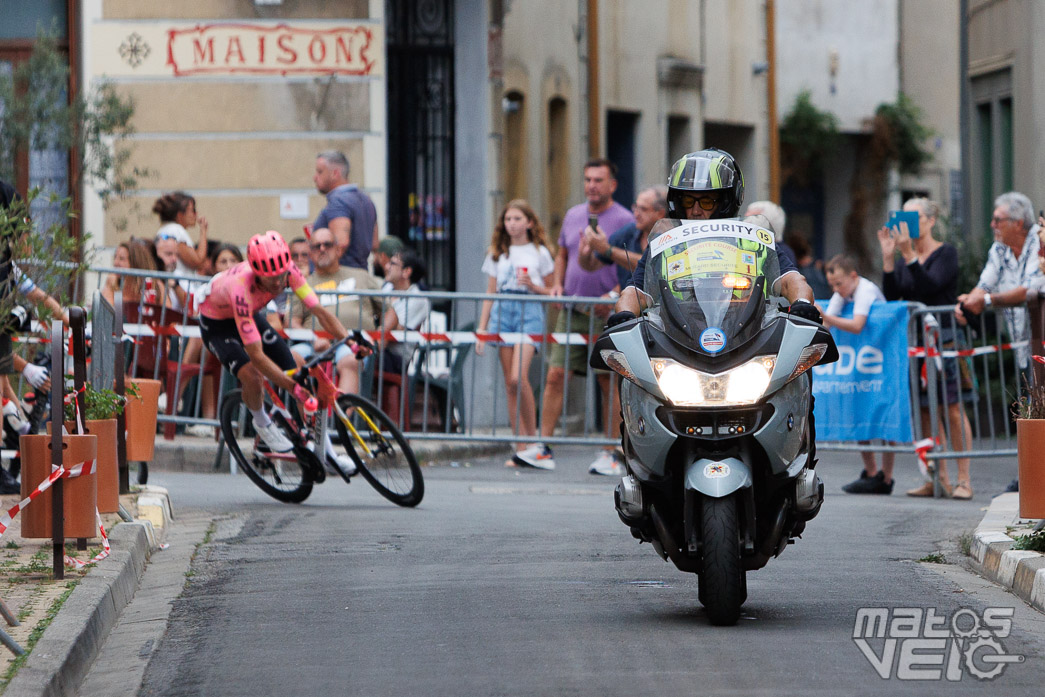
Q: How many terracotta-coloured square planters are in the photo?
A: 4